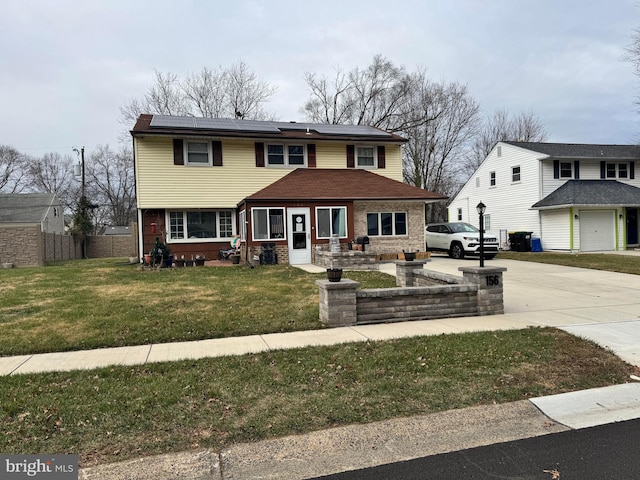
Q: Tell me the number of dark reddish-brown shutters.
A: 6